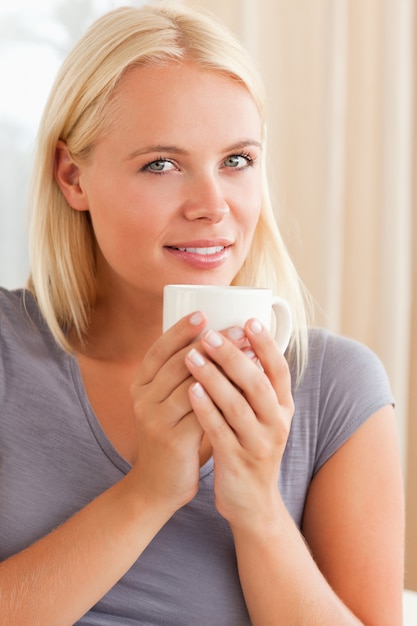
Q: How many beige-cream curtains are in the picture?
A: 1